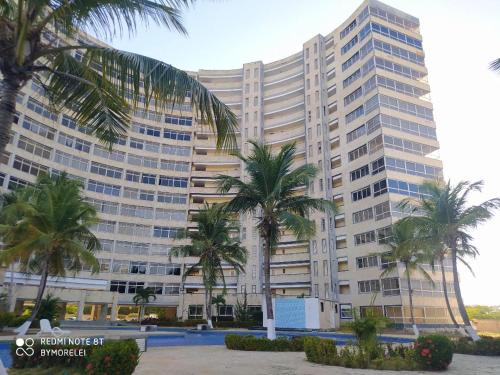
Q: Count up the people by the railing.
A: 0